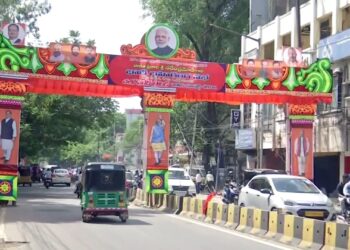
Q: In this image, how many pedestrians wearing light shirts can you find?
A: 2